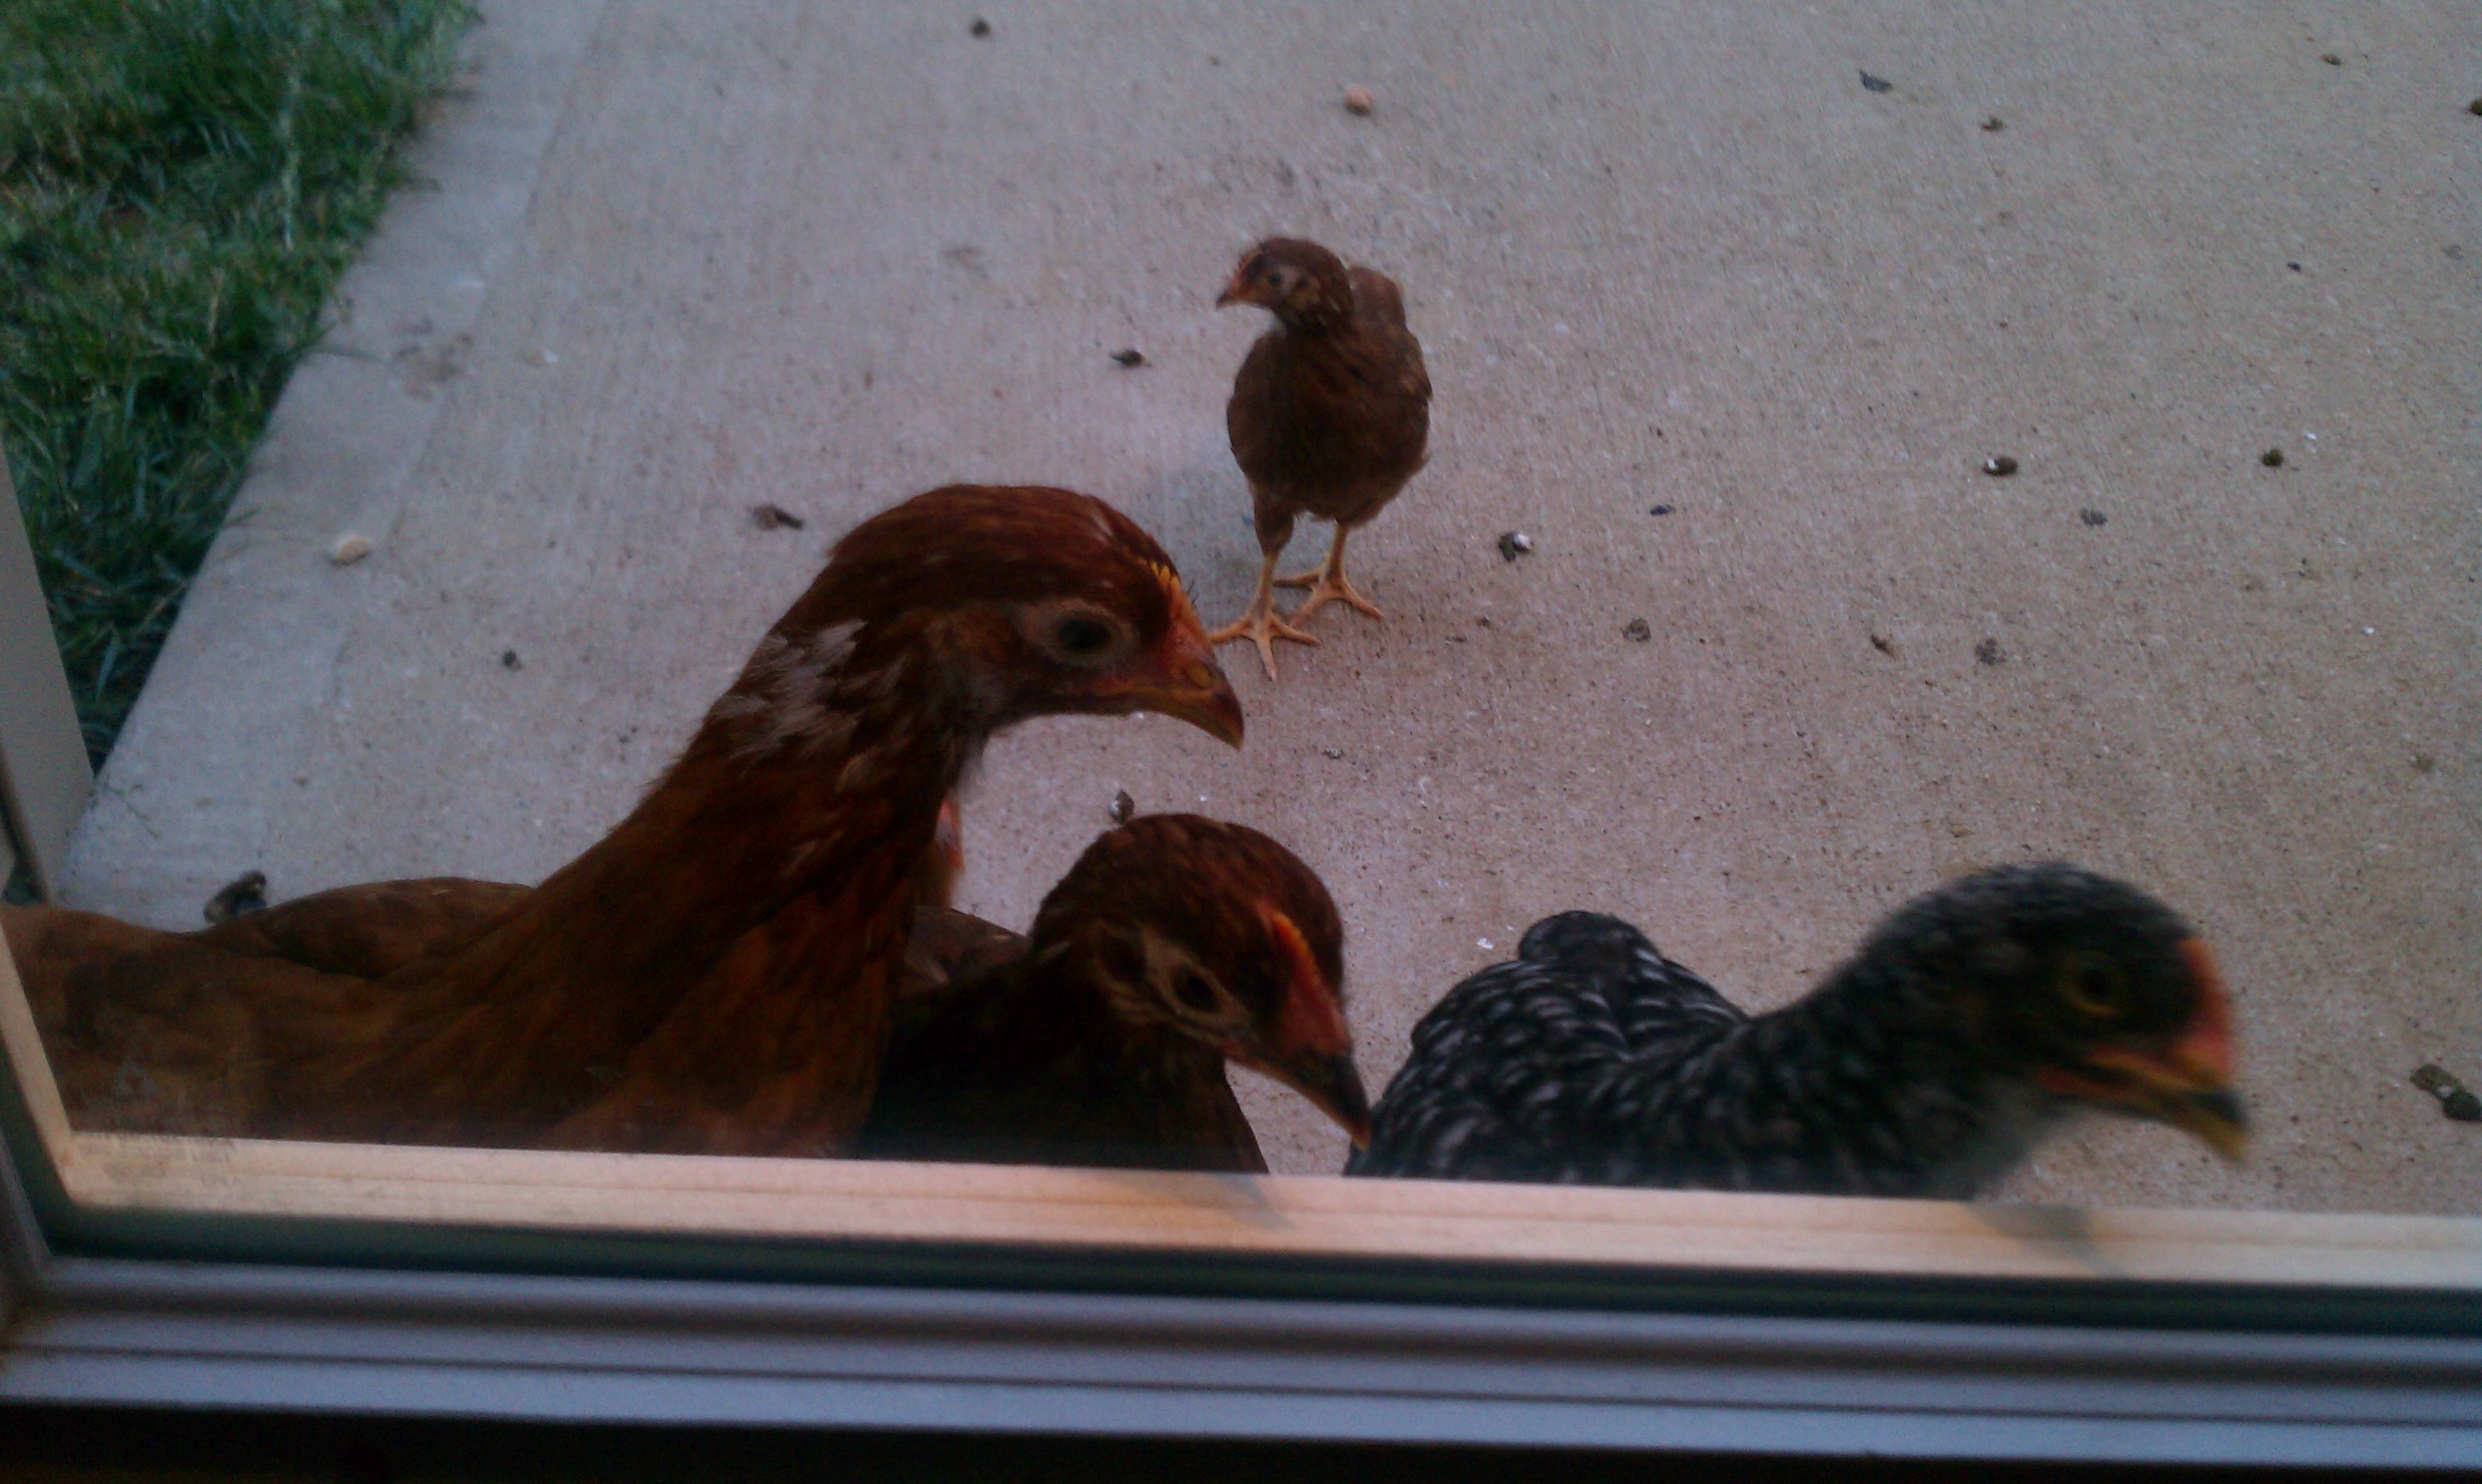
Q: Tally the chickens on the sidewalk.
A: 4